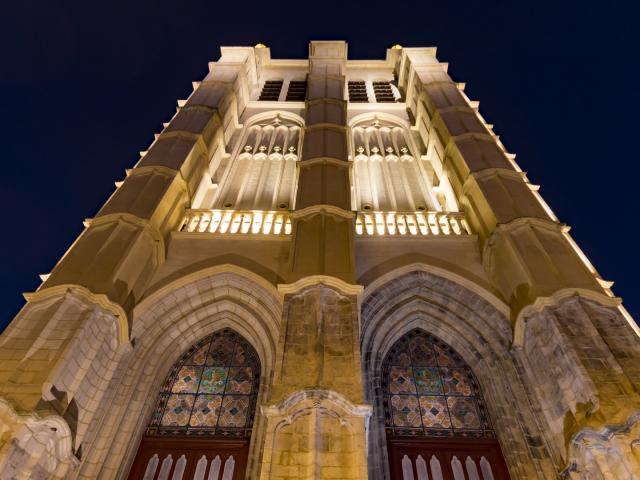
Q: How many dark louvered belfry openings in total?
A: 4